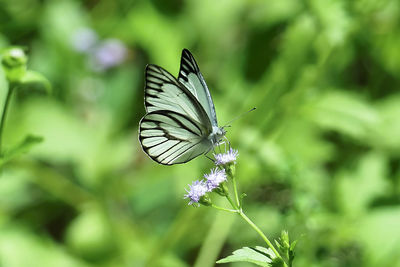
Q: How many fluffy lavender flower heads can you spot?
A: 3